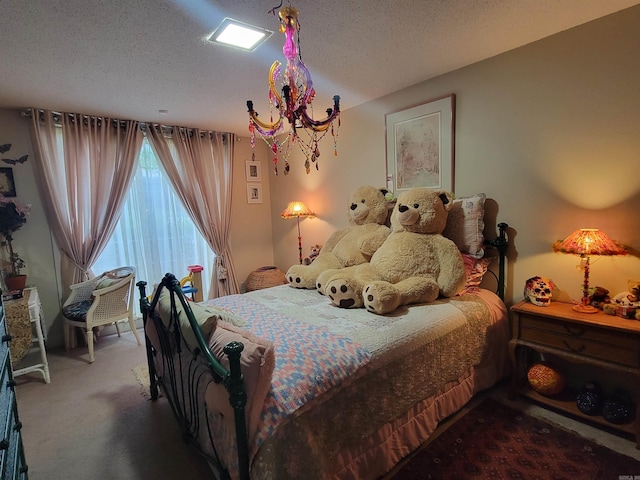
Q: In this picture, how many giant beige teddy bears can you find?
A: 2